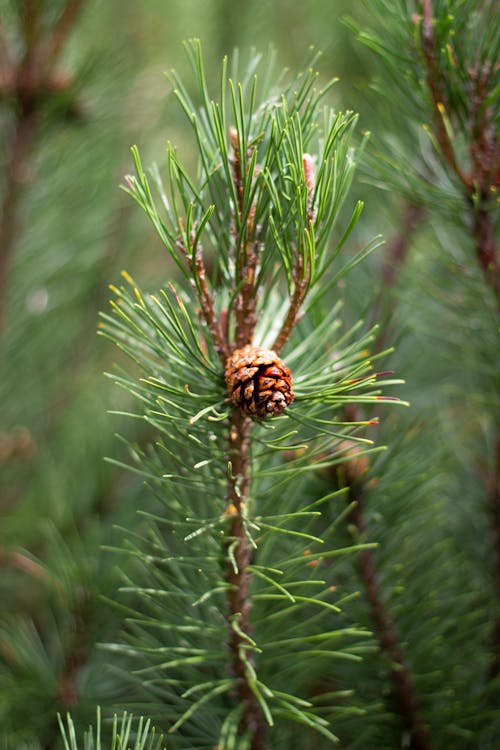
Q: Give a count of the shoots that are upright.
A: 3